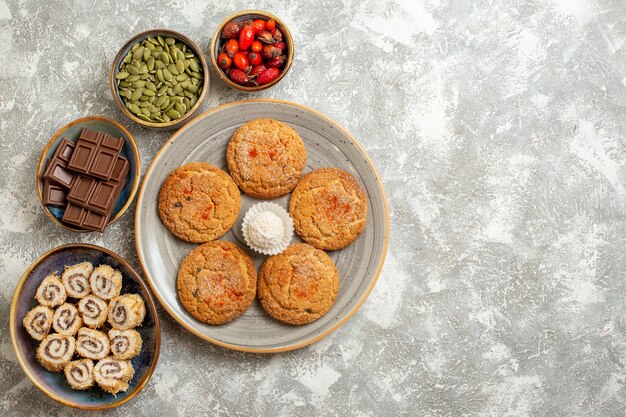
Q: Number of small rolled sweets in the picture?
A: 12